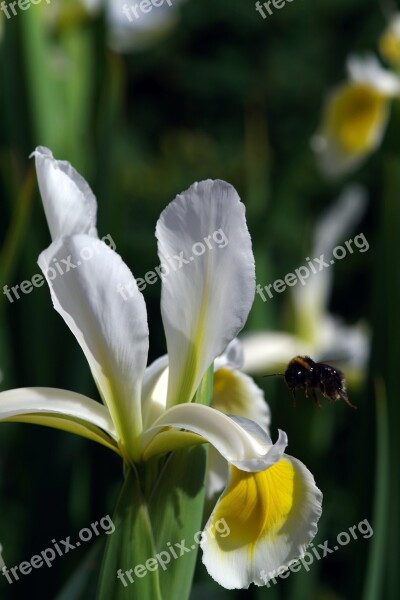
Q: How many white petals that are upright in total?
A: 3